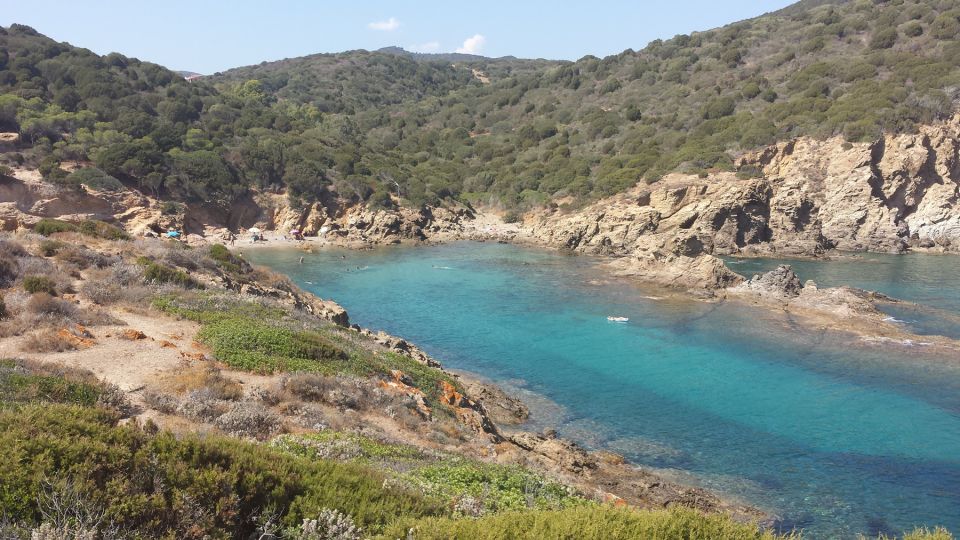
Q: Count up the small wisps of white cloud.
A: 3